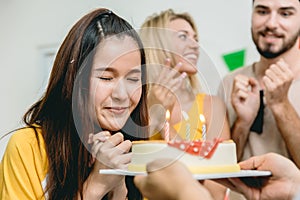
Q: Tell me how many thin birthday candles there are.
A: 3